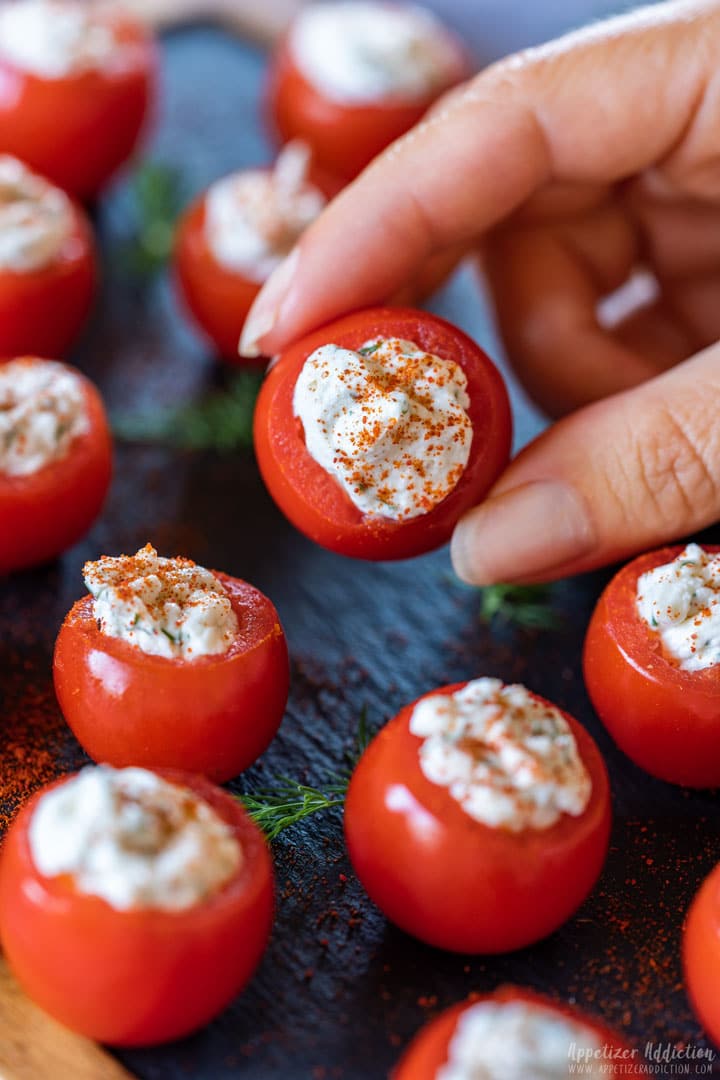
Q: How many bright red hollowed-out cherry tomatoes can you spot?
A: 12